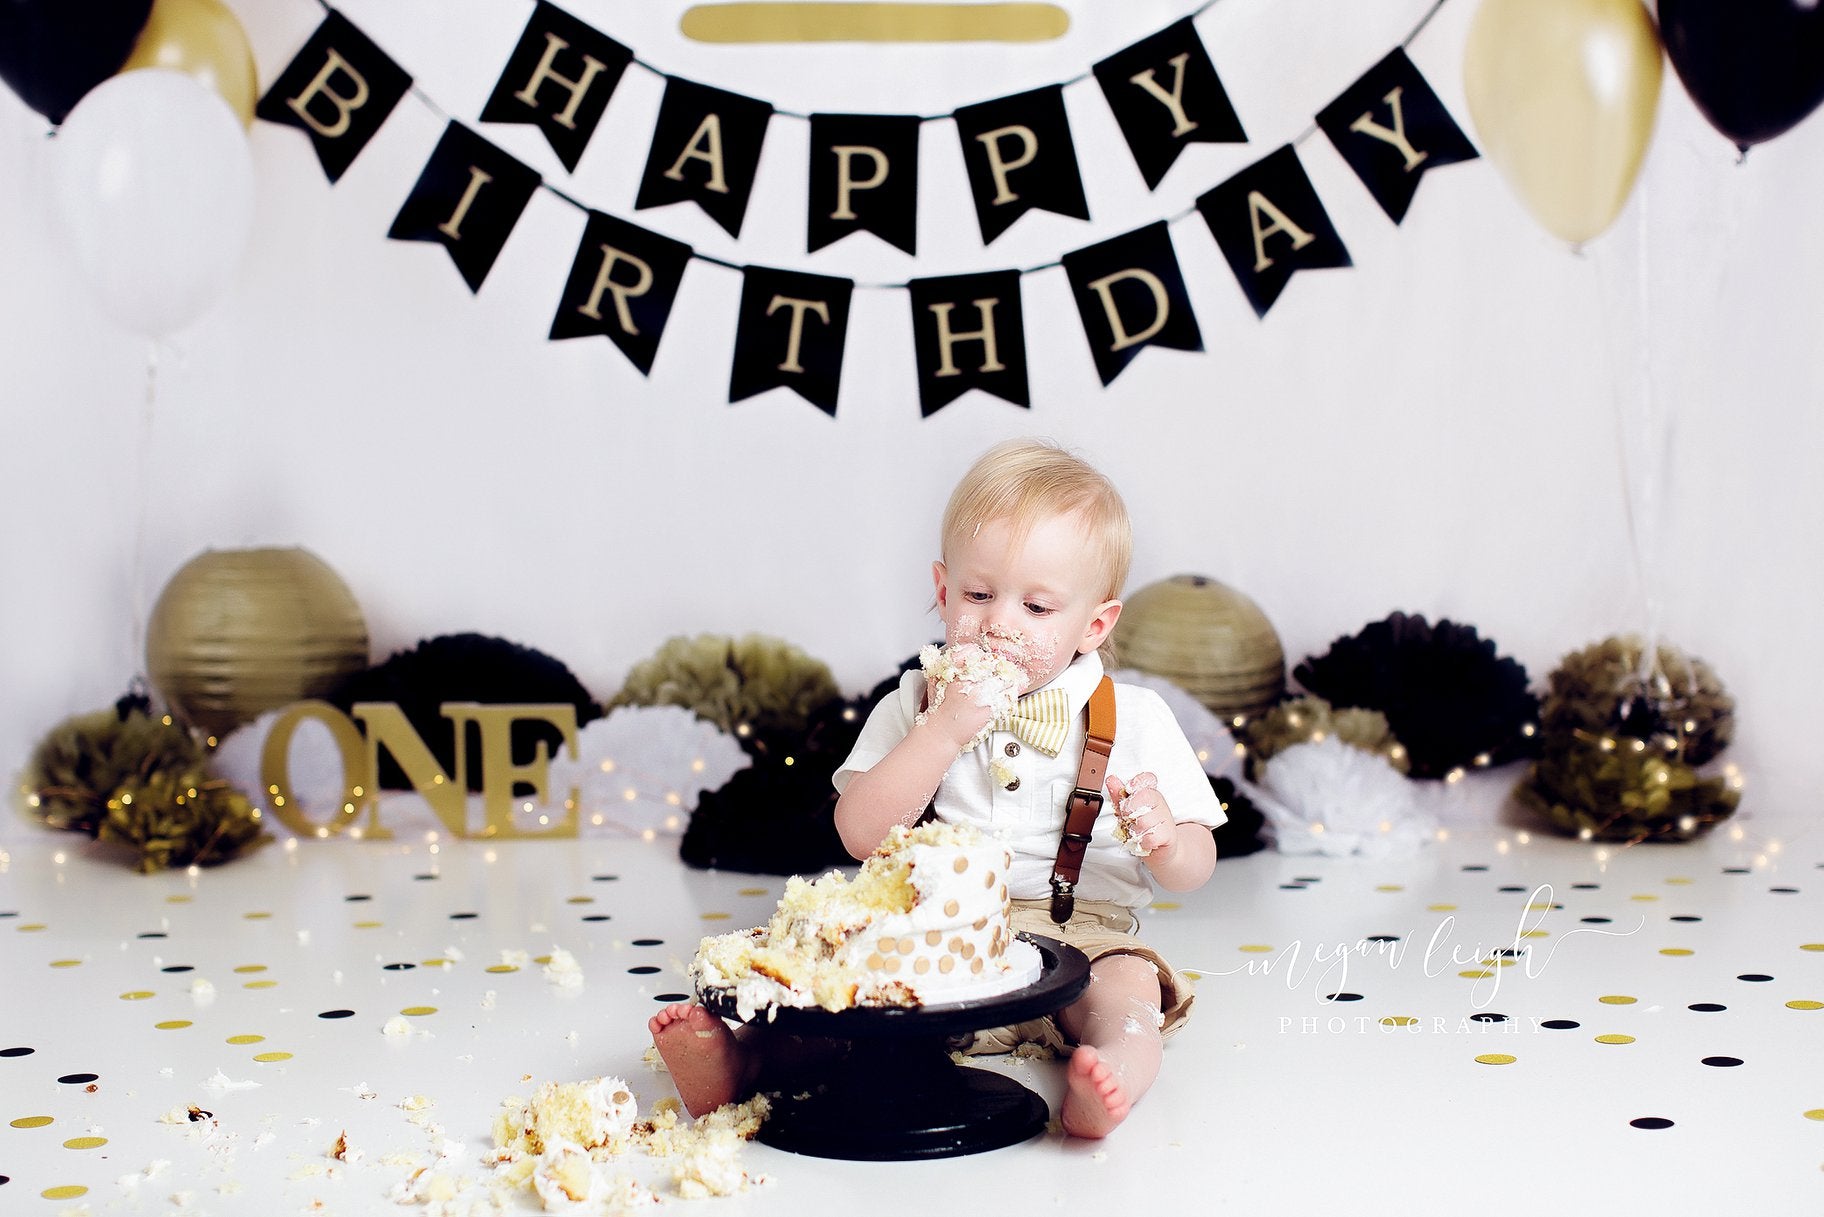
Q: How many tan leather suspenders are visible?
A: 1